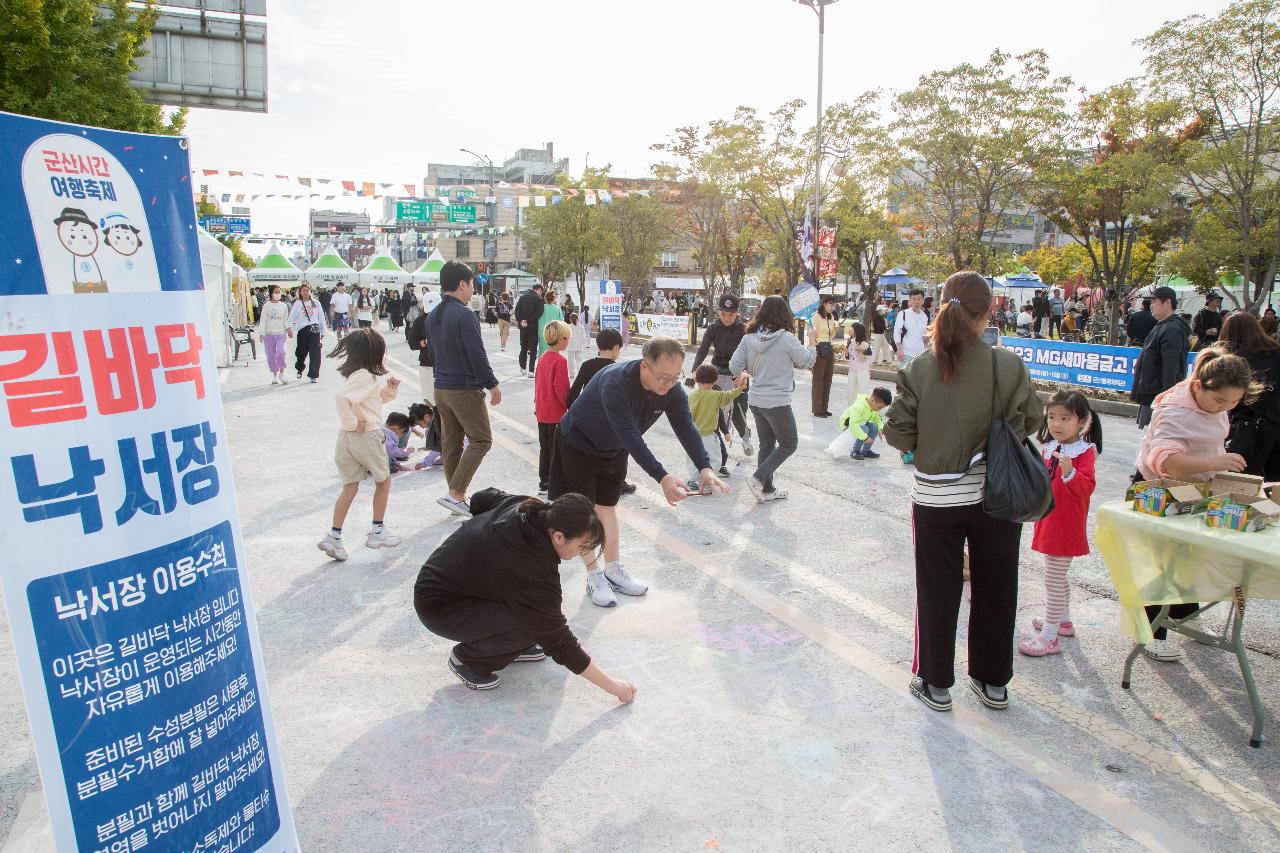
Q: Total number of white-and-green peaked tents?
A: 4